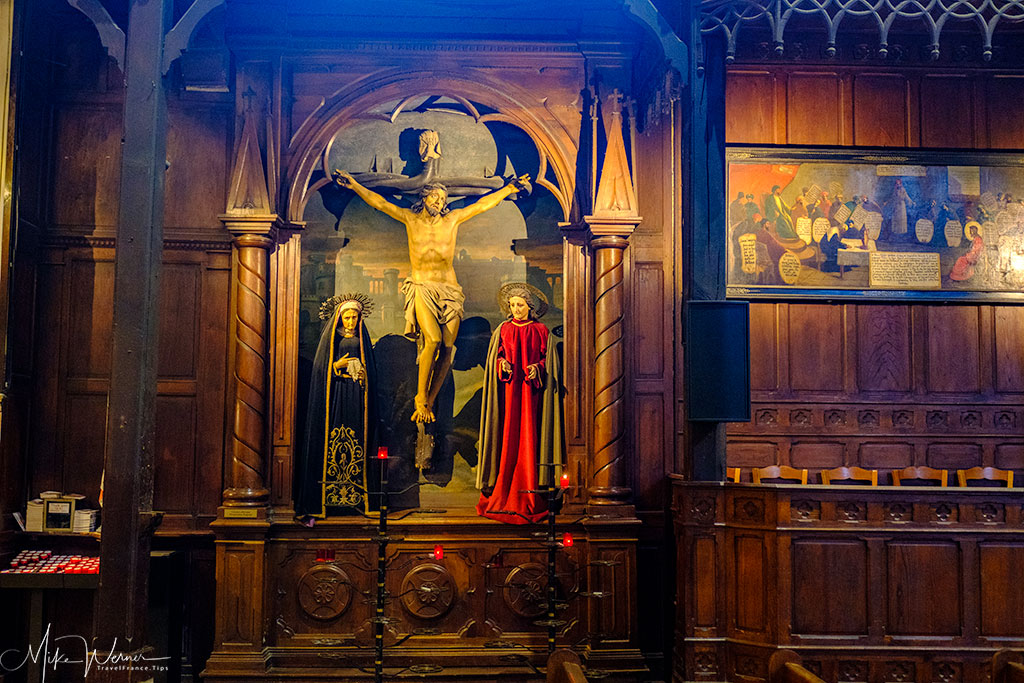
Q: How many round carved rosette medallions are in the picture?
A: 3